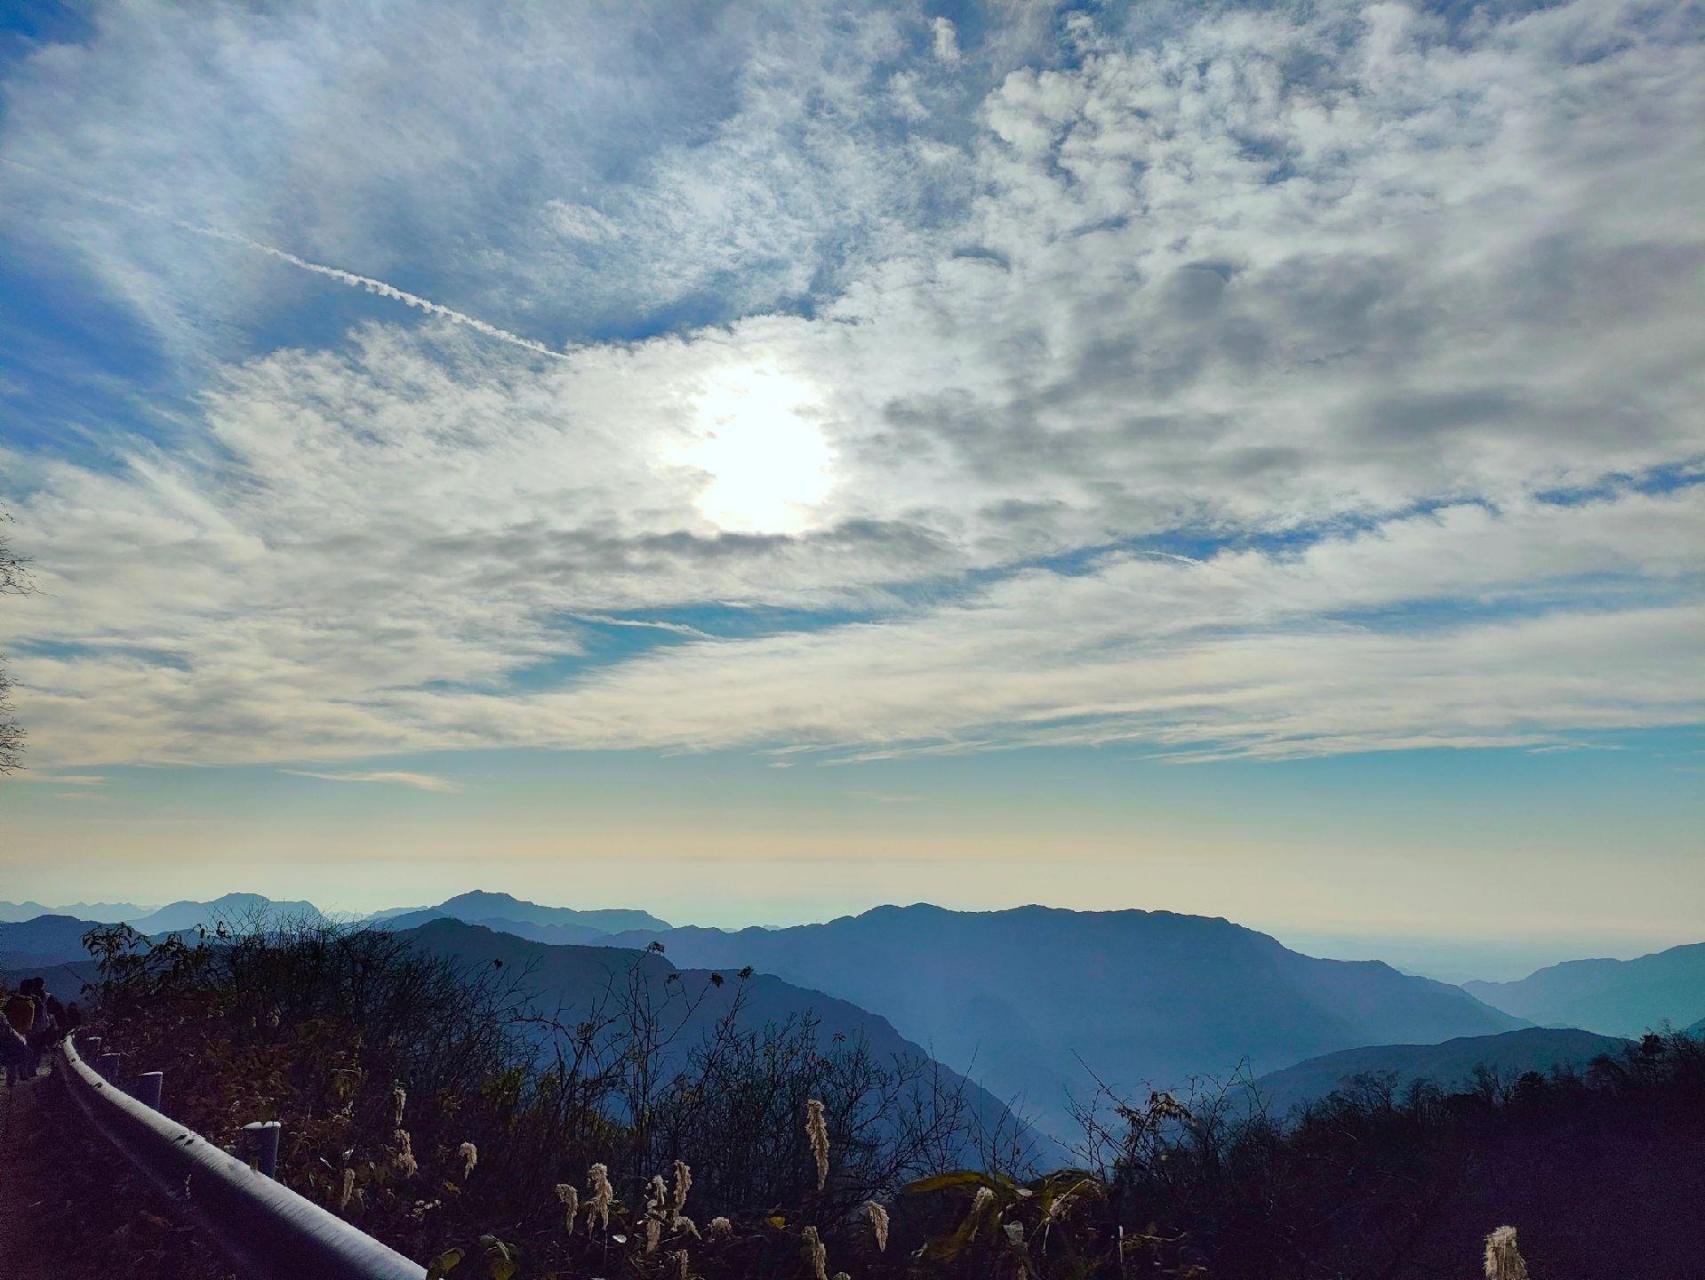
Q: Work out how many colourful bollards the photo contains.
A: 0